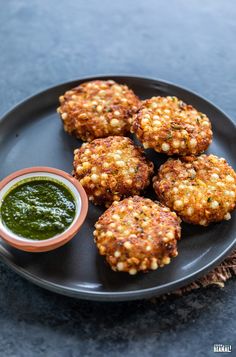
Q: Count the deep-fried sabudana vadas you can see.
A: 5